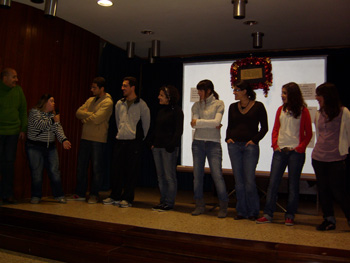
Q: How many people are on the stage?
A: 9